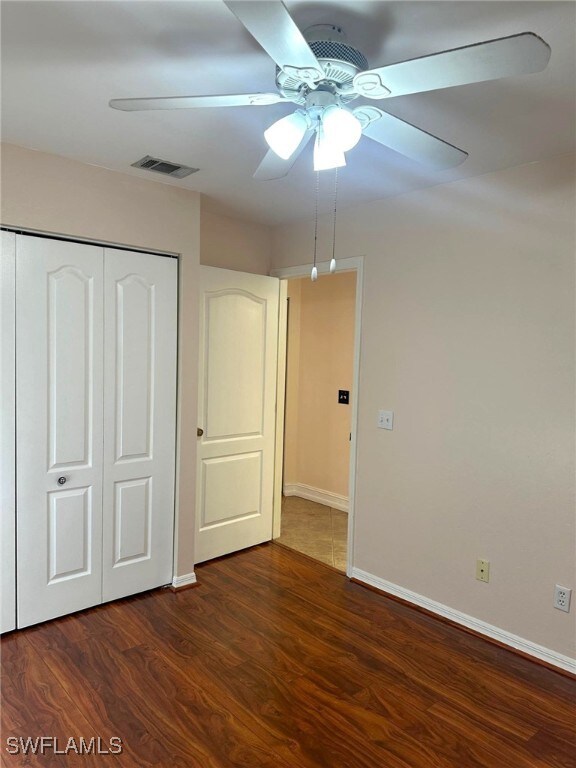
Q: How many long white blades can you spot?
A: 5